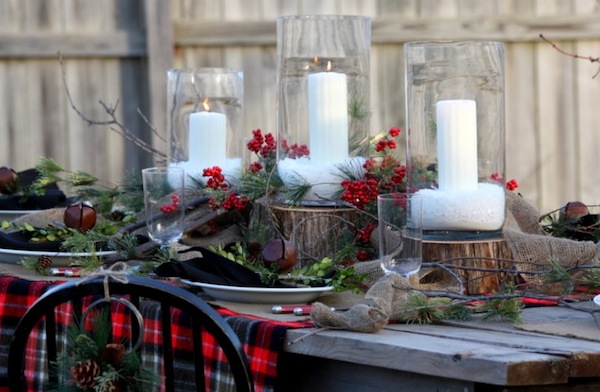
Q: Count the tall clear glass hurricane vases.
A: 3